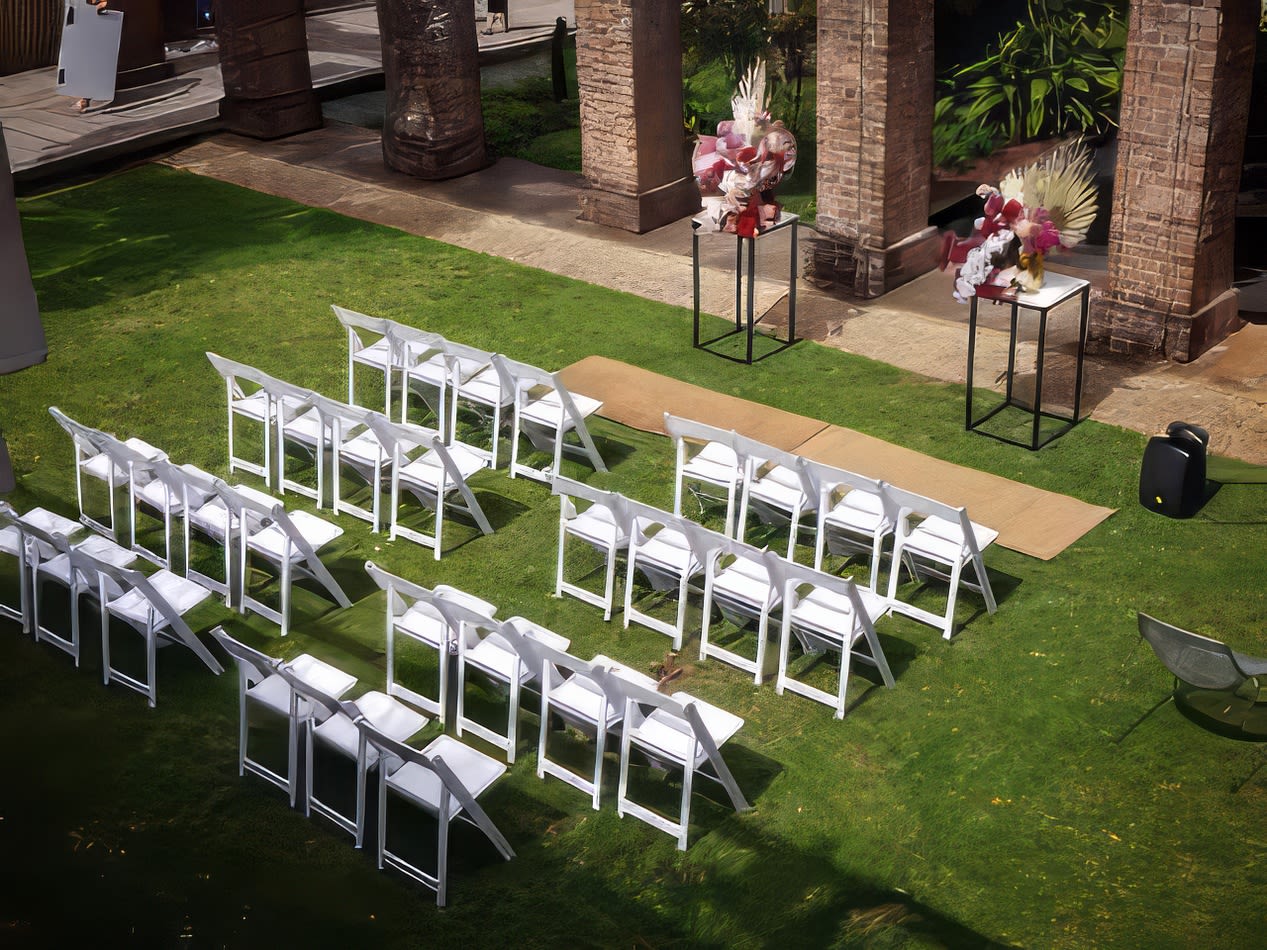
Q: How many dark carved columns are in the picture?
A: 2